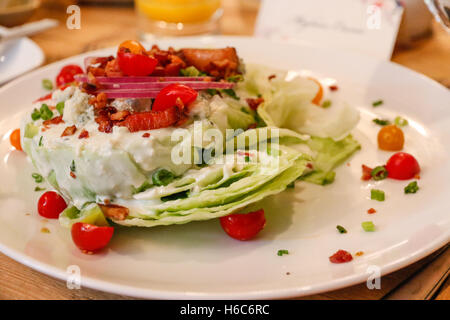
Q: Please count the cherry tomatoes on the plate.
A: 11